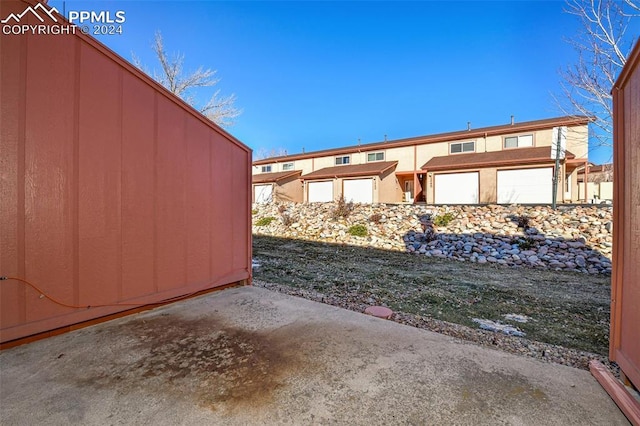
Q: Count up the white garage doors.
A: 5